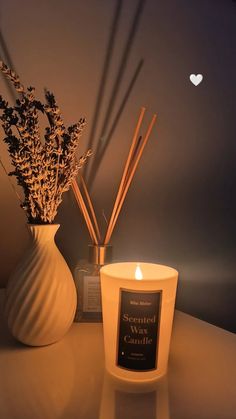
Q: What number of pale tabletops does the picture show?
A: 1